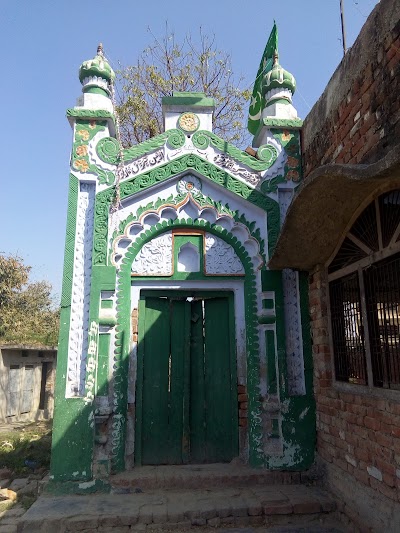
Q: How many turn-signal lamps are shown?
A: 0